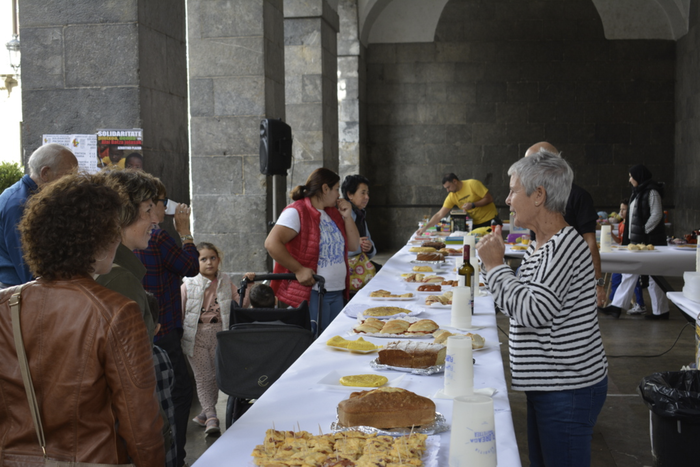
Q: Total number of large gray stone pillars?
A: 4